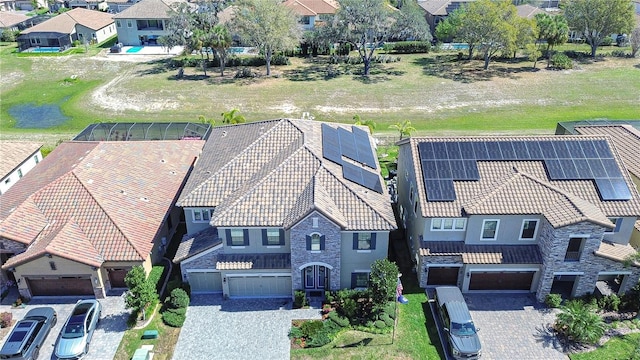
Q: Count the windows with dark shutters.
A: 5